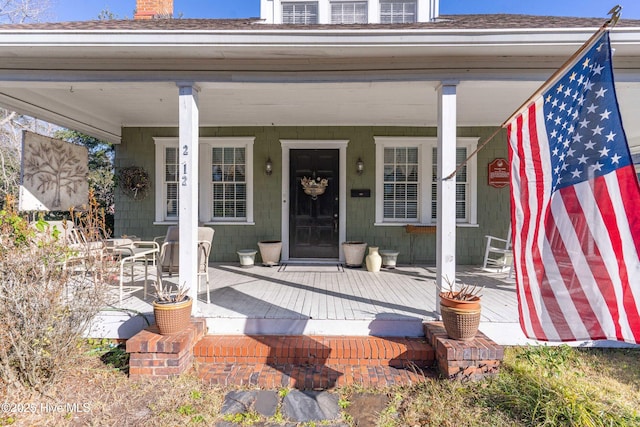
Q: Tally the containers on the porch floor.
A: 5